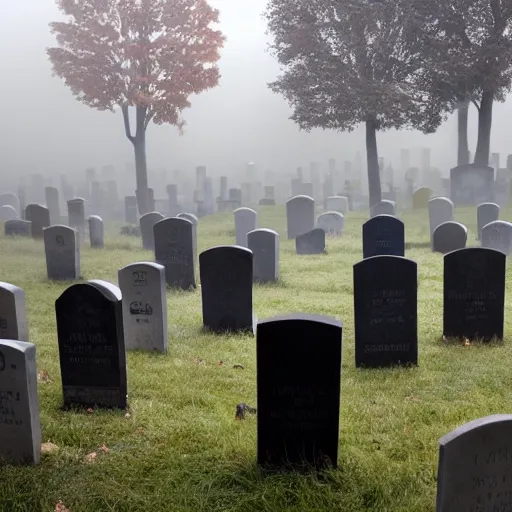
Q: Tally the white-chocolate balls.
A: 0